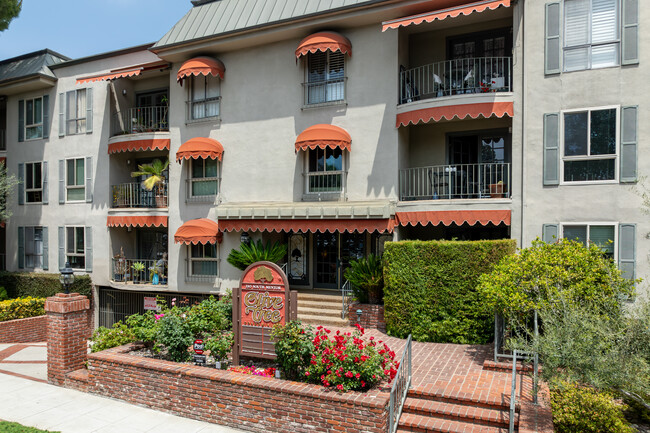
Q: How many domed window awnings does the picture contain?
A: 5